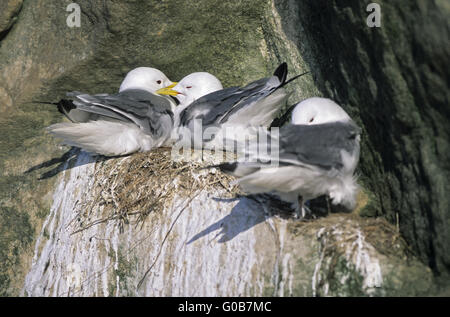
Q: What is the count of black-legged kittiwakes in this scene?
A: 3